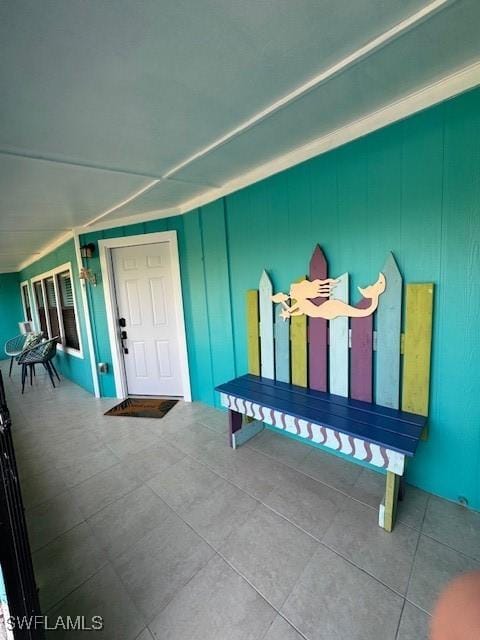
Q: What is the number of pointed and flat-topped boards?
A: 9